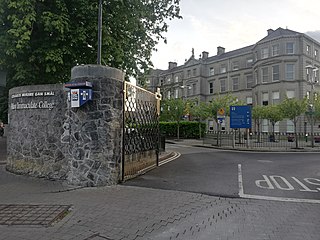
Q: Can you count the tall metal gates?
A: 1